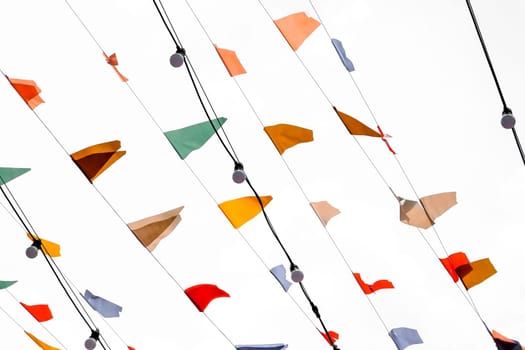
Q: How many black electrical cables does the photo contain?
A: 3